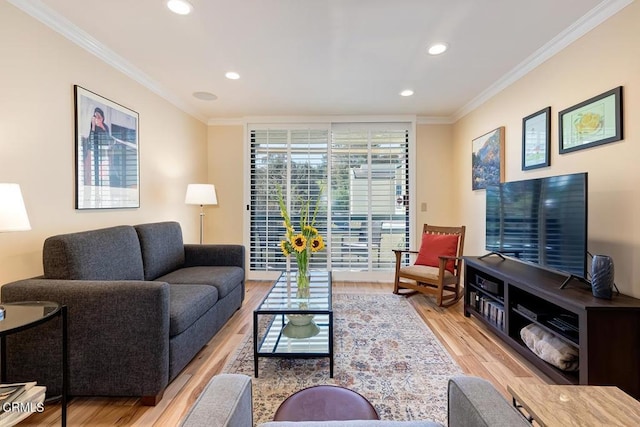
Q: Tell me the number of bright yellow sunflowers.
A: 4